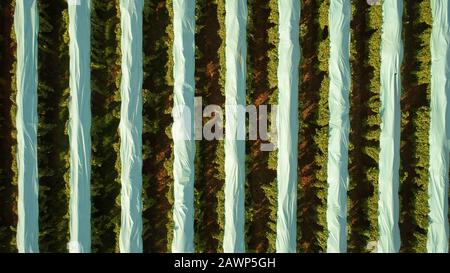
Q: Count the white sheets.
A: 9